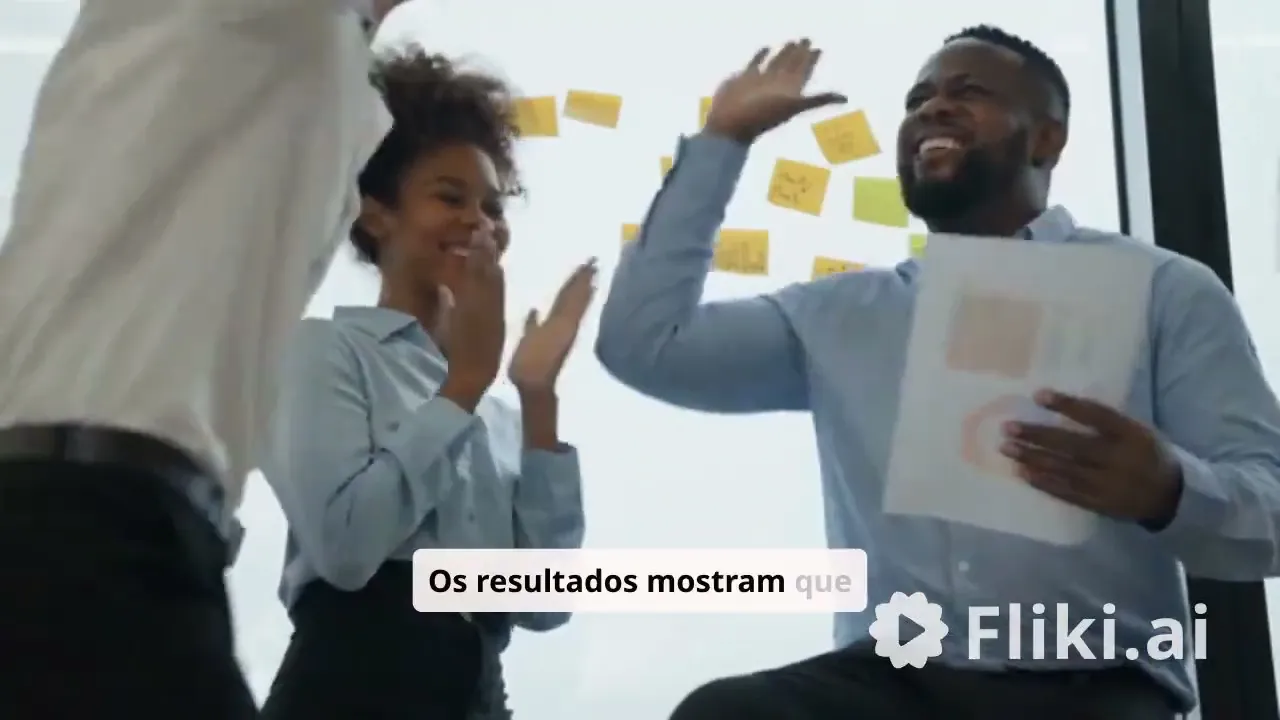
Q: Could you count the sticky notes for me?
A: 11